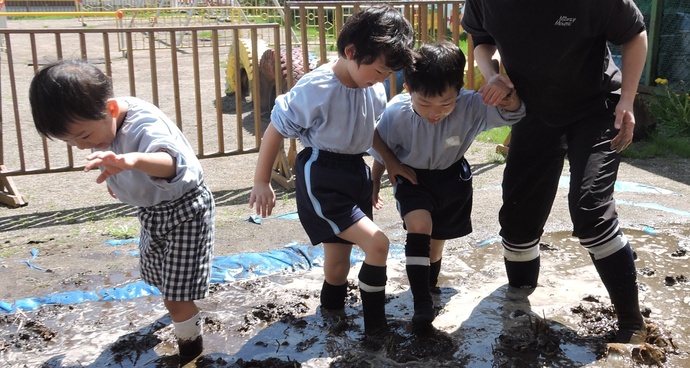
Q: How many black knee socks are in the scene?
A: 6